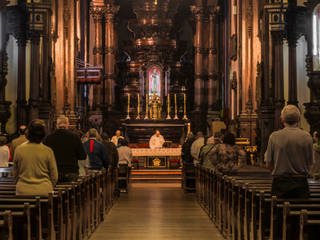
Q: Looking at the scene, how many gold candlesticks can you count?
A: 6